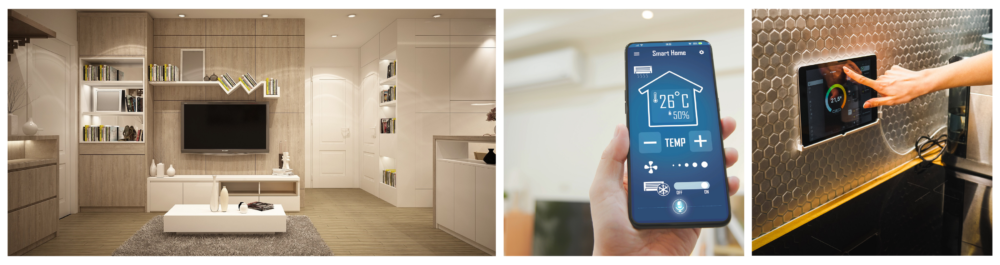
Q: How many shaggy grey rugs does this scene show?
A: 1